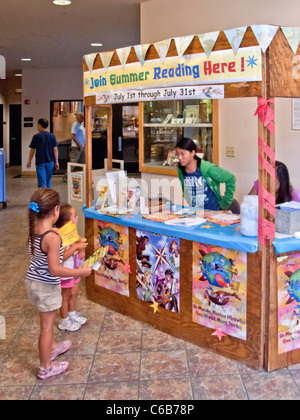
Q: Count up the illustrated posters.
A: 4